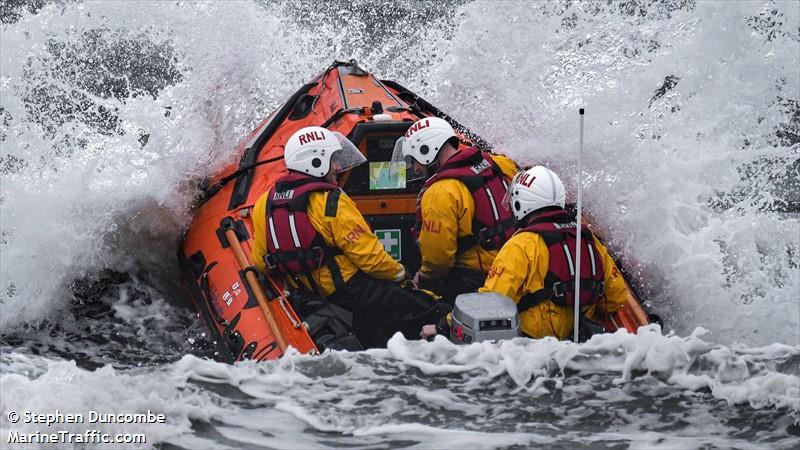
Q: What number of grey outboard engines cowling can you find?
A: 1